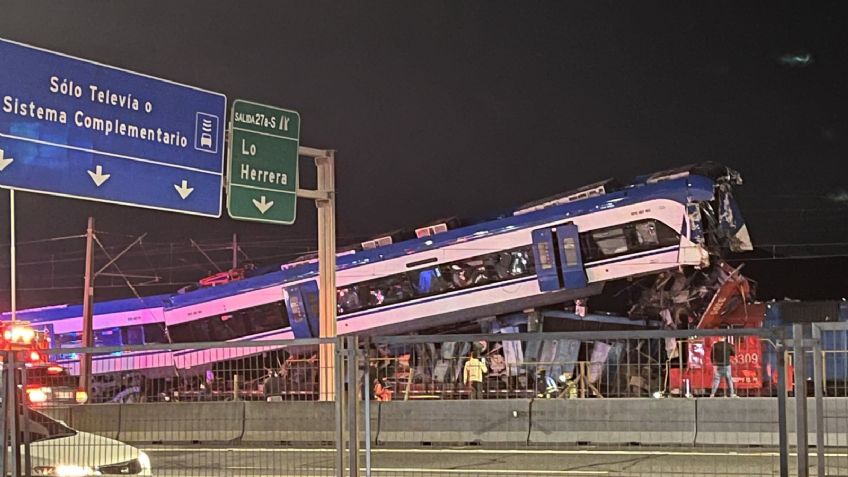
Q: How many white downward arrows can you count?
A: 4